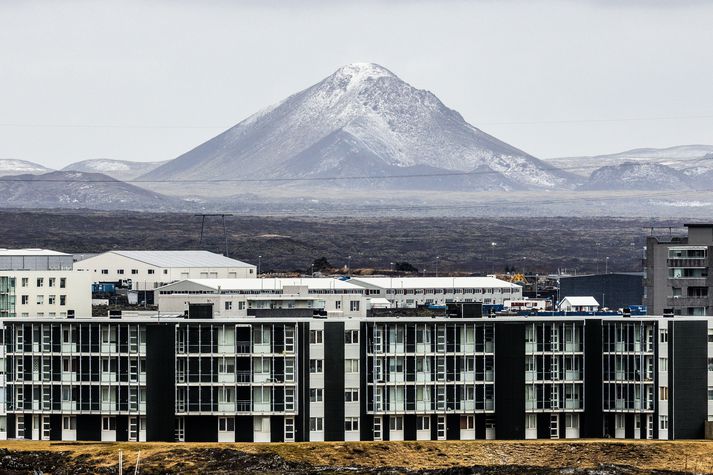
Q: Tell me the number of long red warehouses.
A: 0